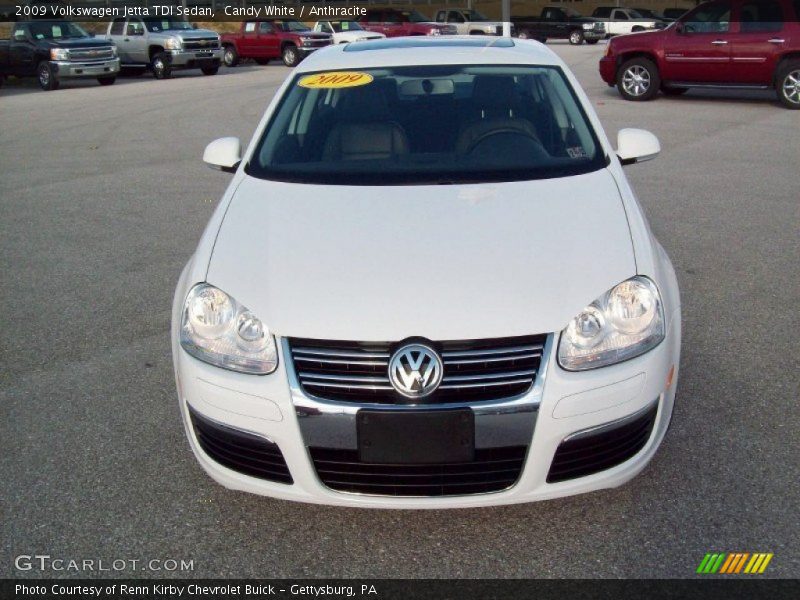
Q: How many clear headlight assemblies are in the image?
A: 2